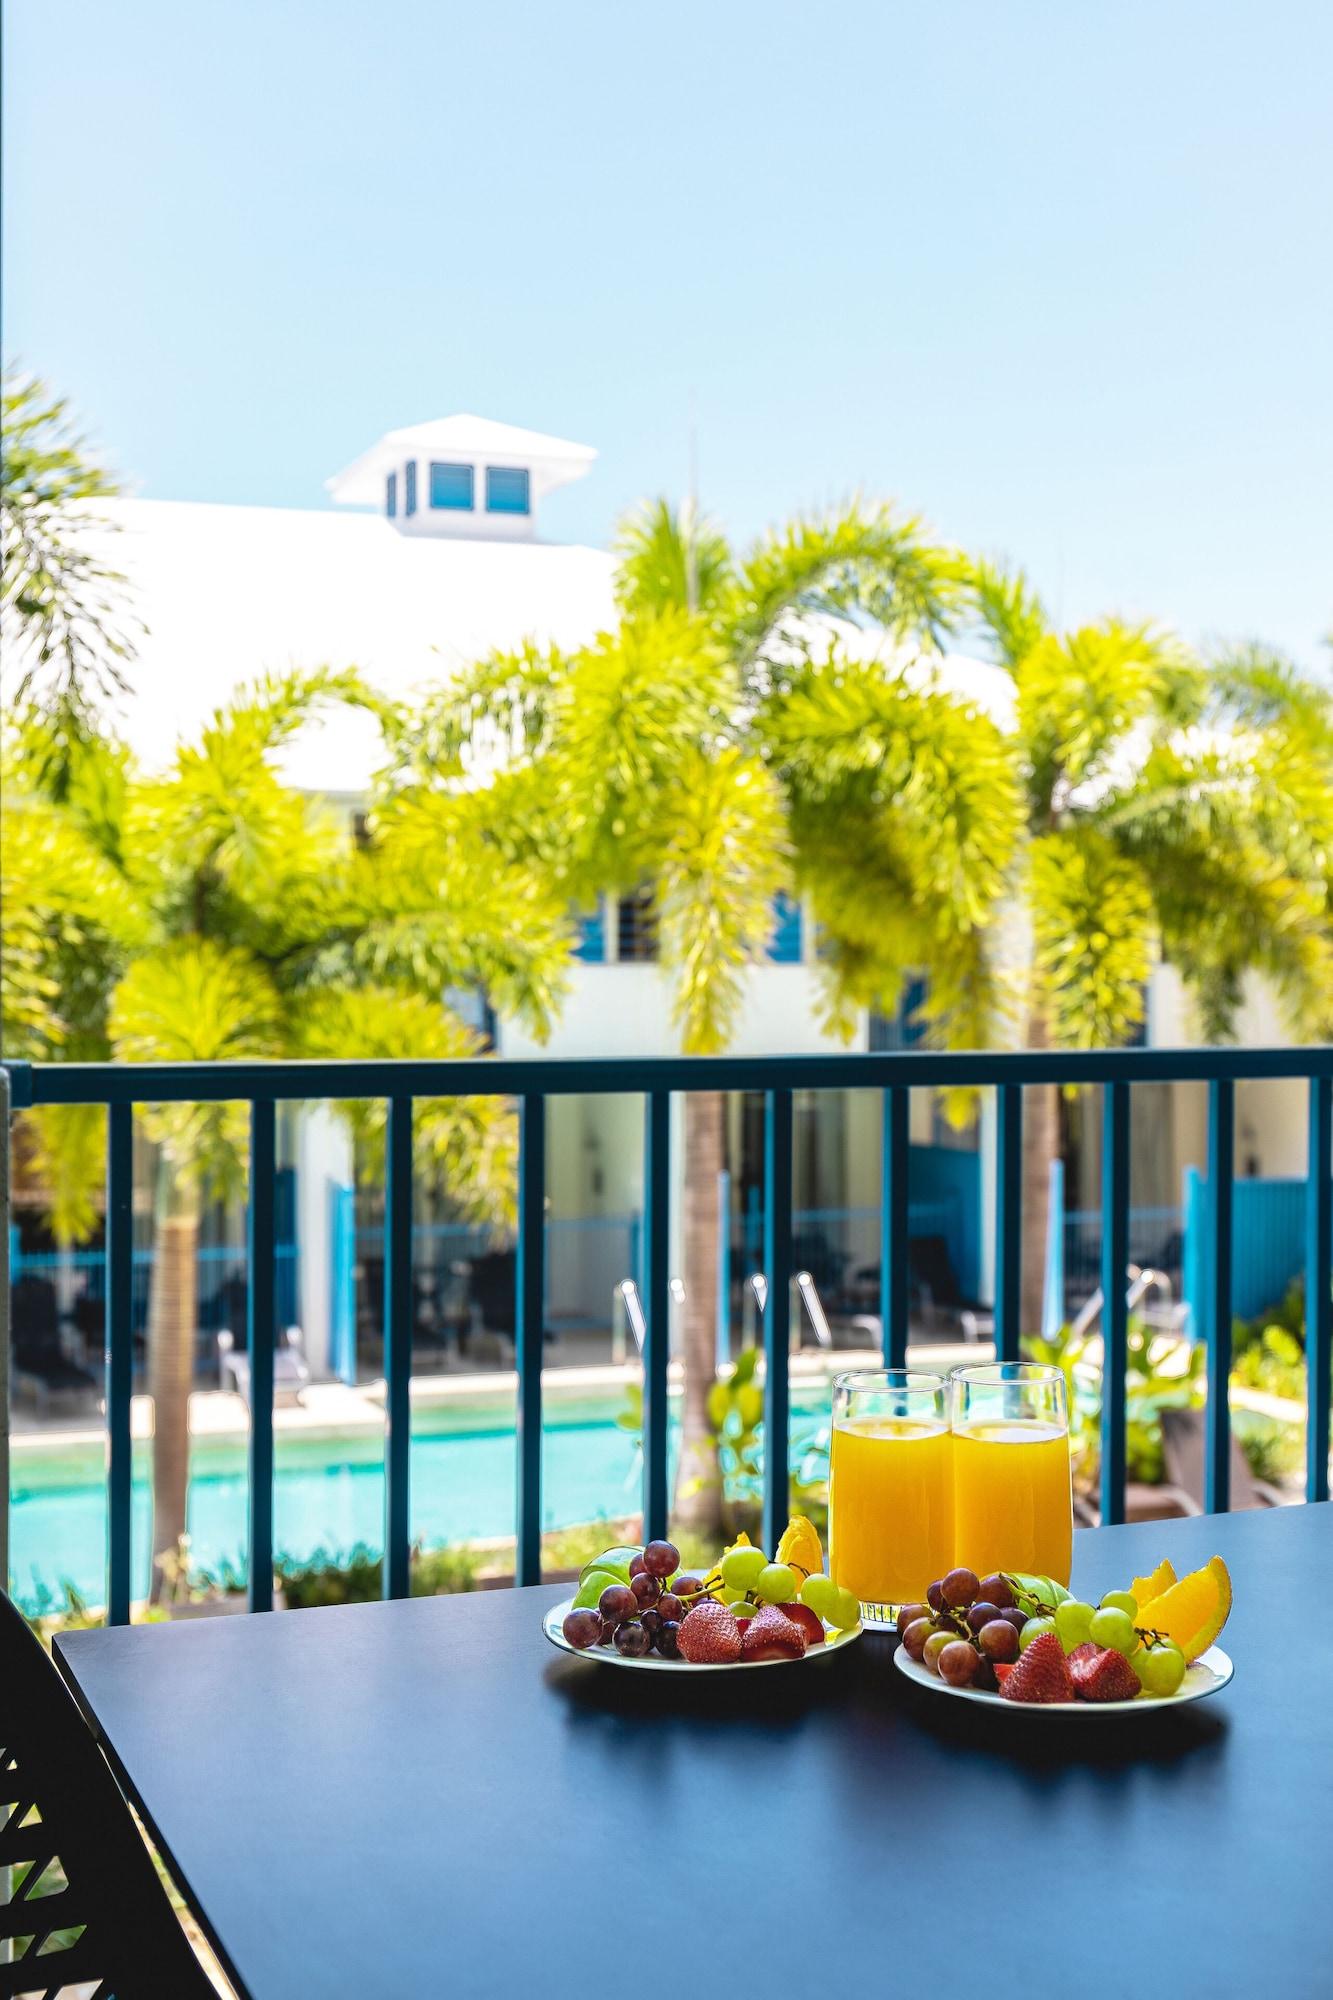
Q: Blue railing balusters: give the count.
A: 11